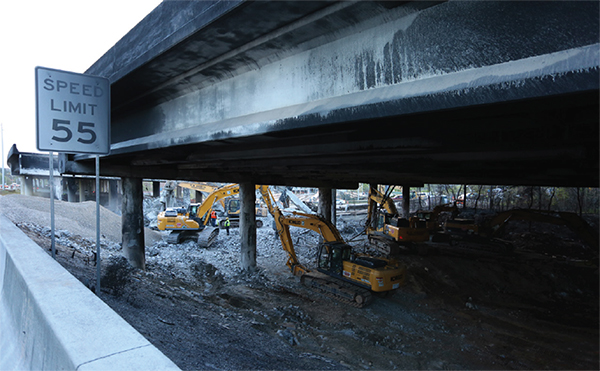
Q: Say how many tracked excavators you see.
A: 6